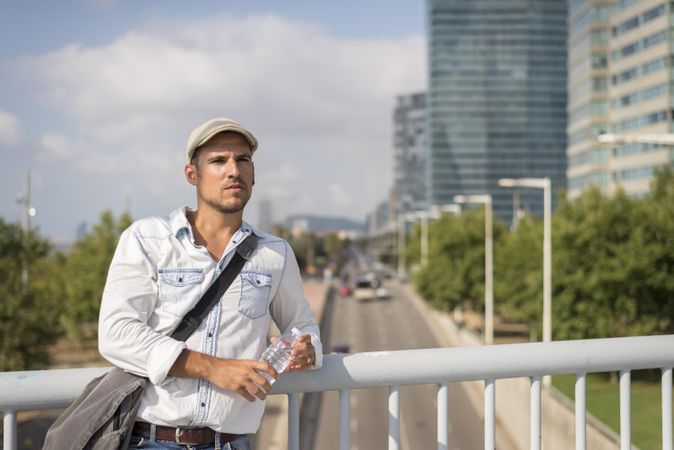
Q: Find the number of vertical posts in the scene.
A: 10